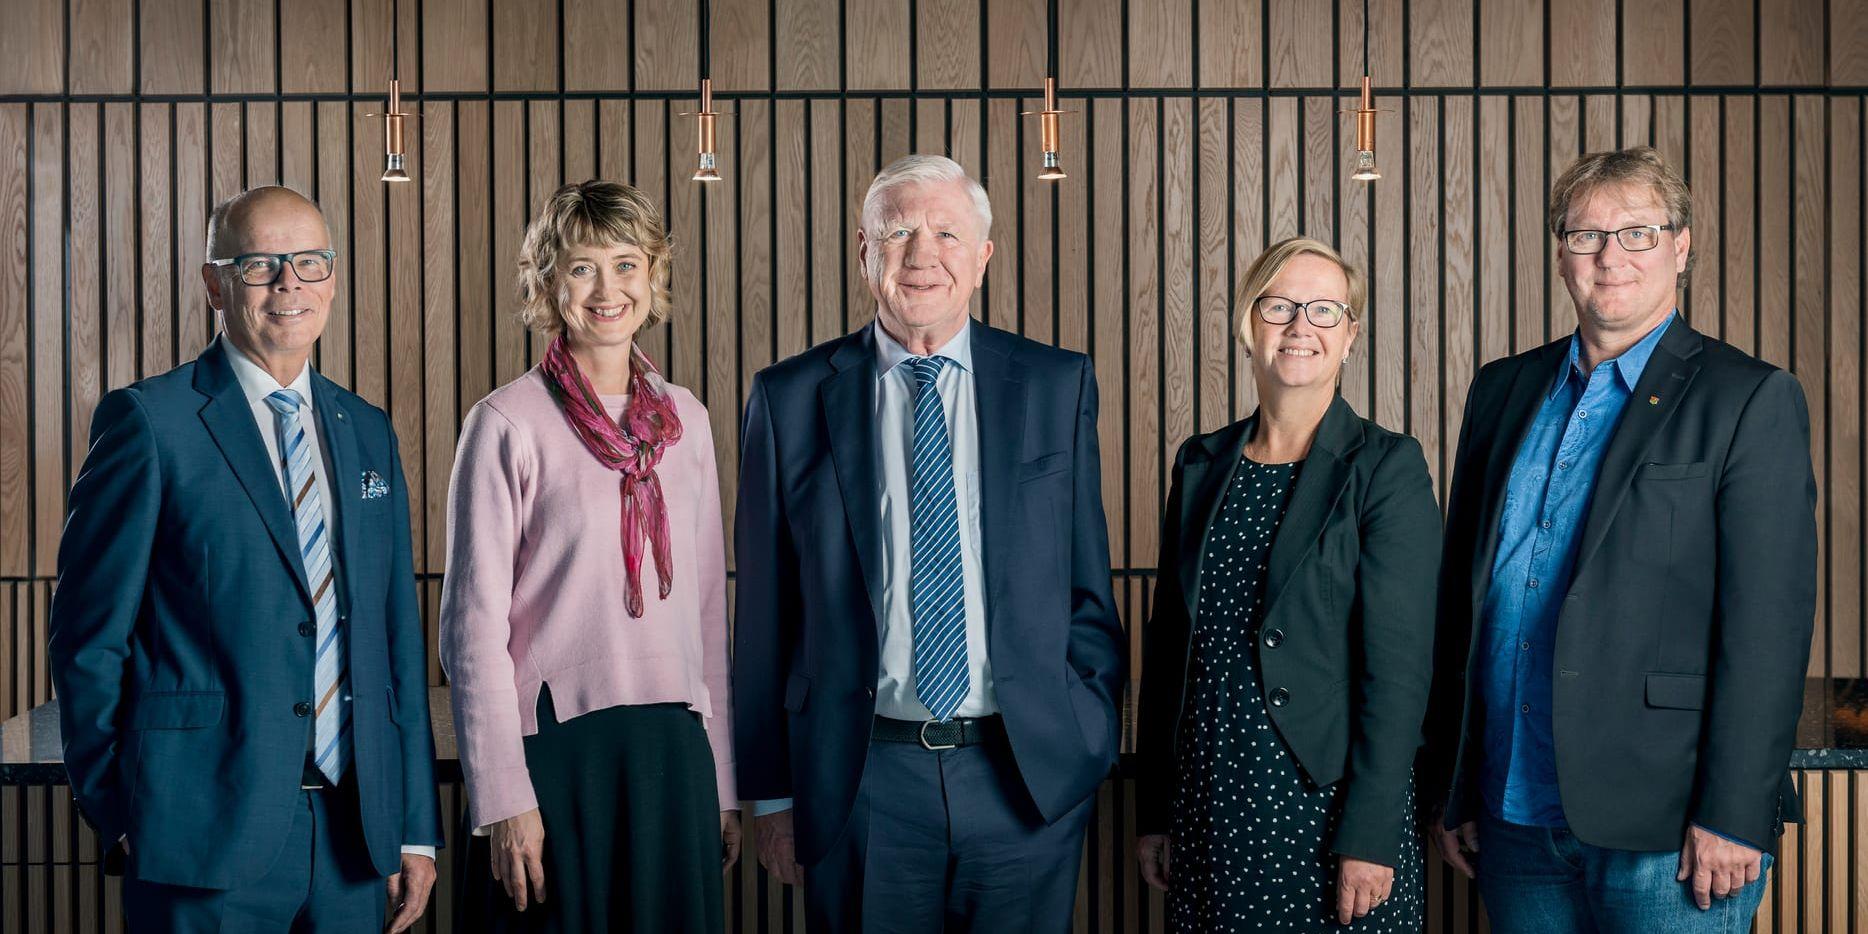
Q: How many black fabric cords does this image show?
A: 4